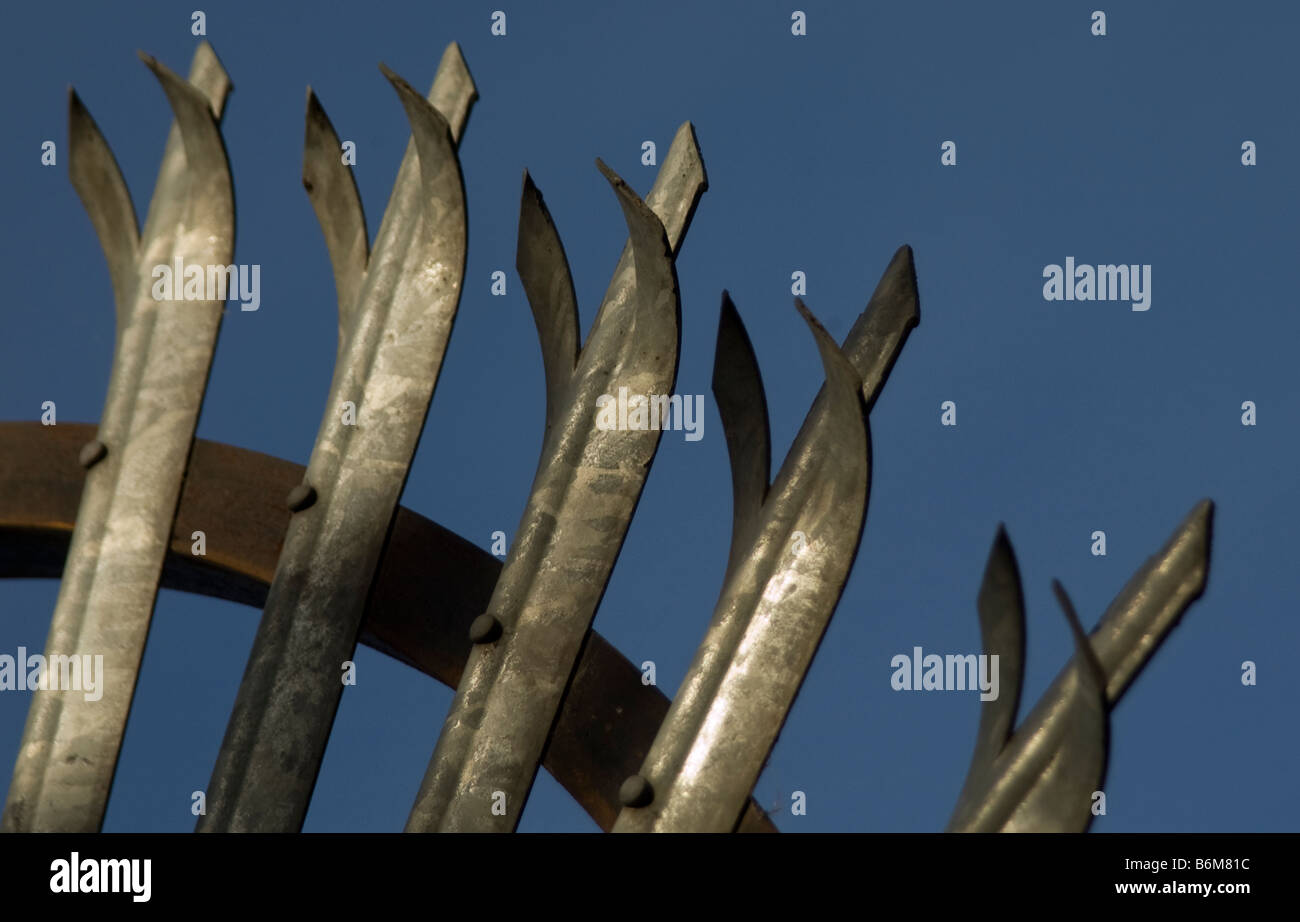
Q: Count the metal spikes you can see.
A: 15